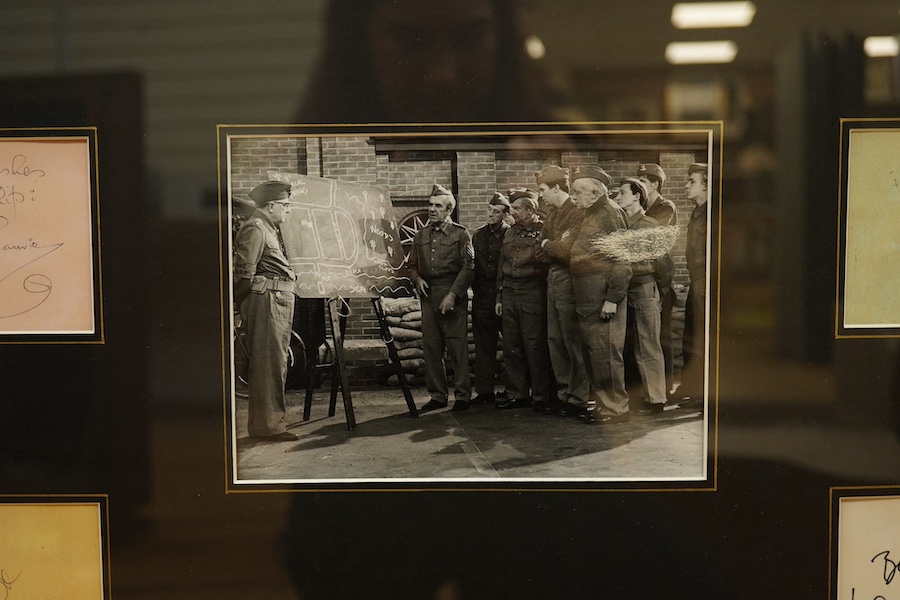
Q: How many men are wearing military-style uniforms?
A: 9